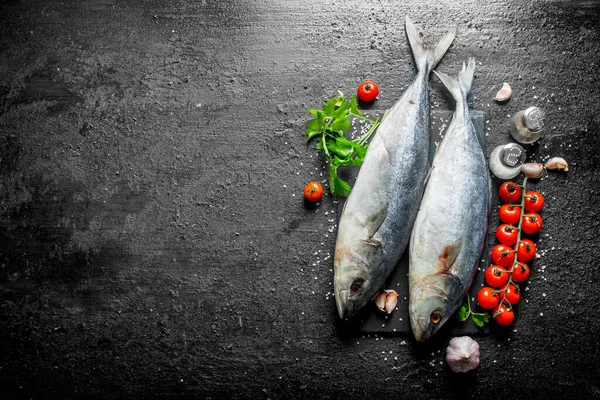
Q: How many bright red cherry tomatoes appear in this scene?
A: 14